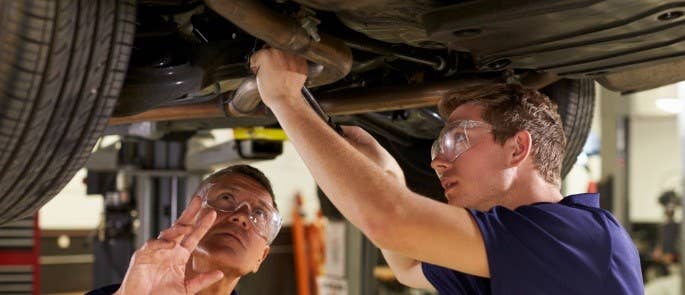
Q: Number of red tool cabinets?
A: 1